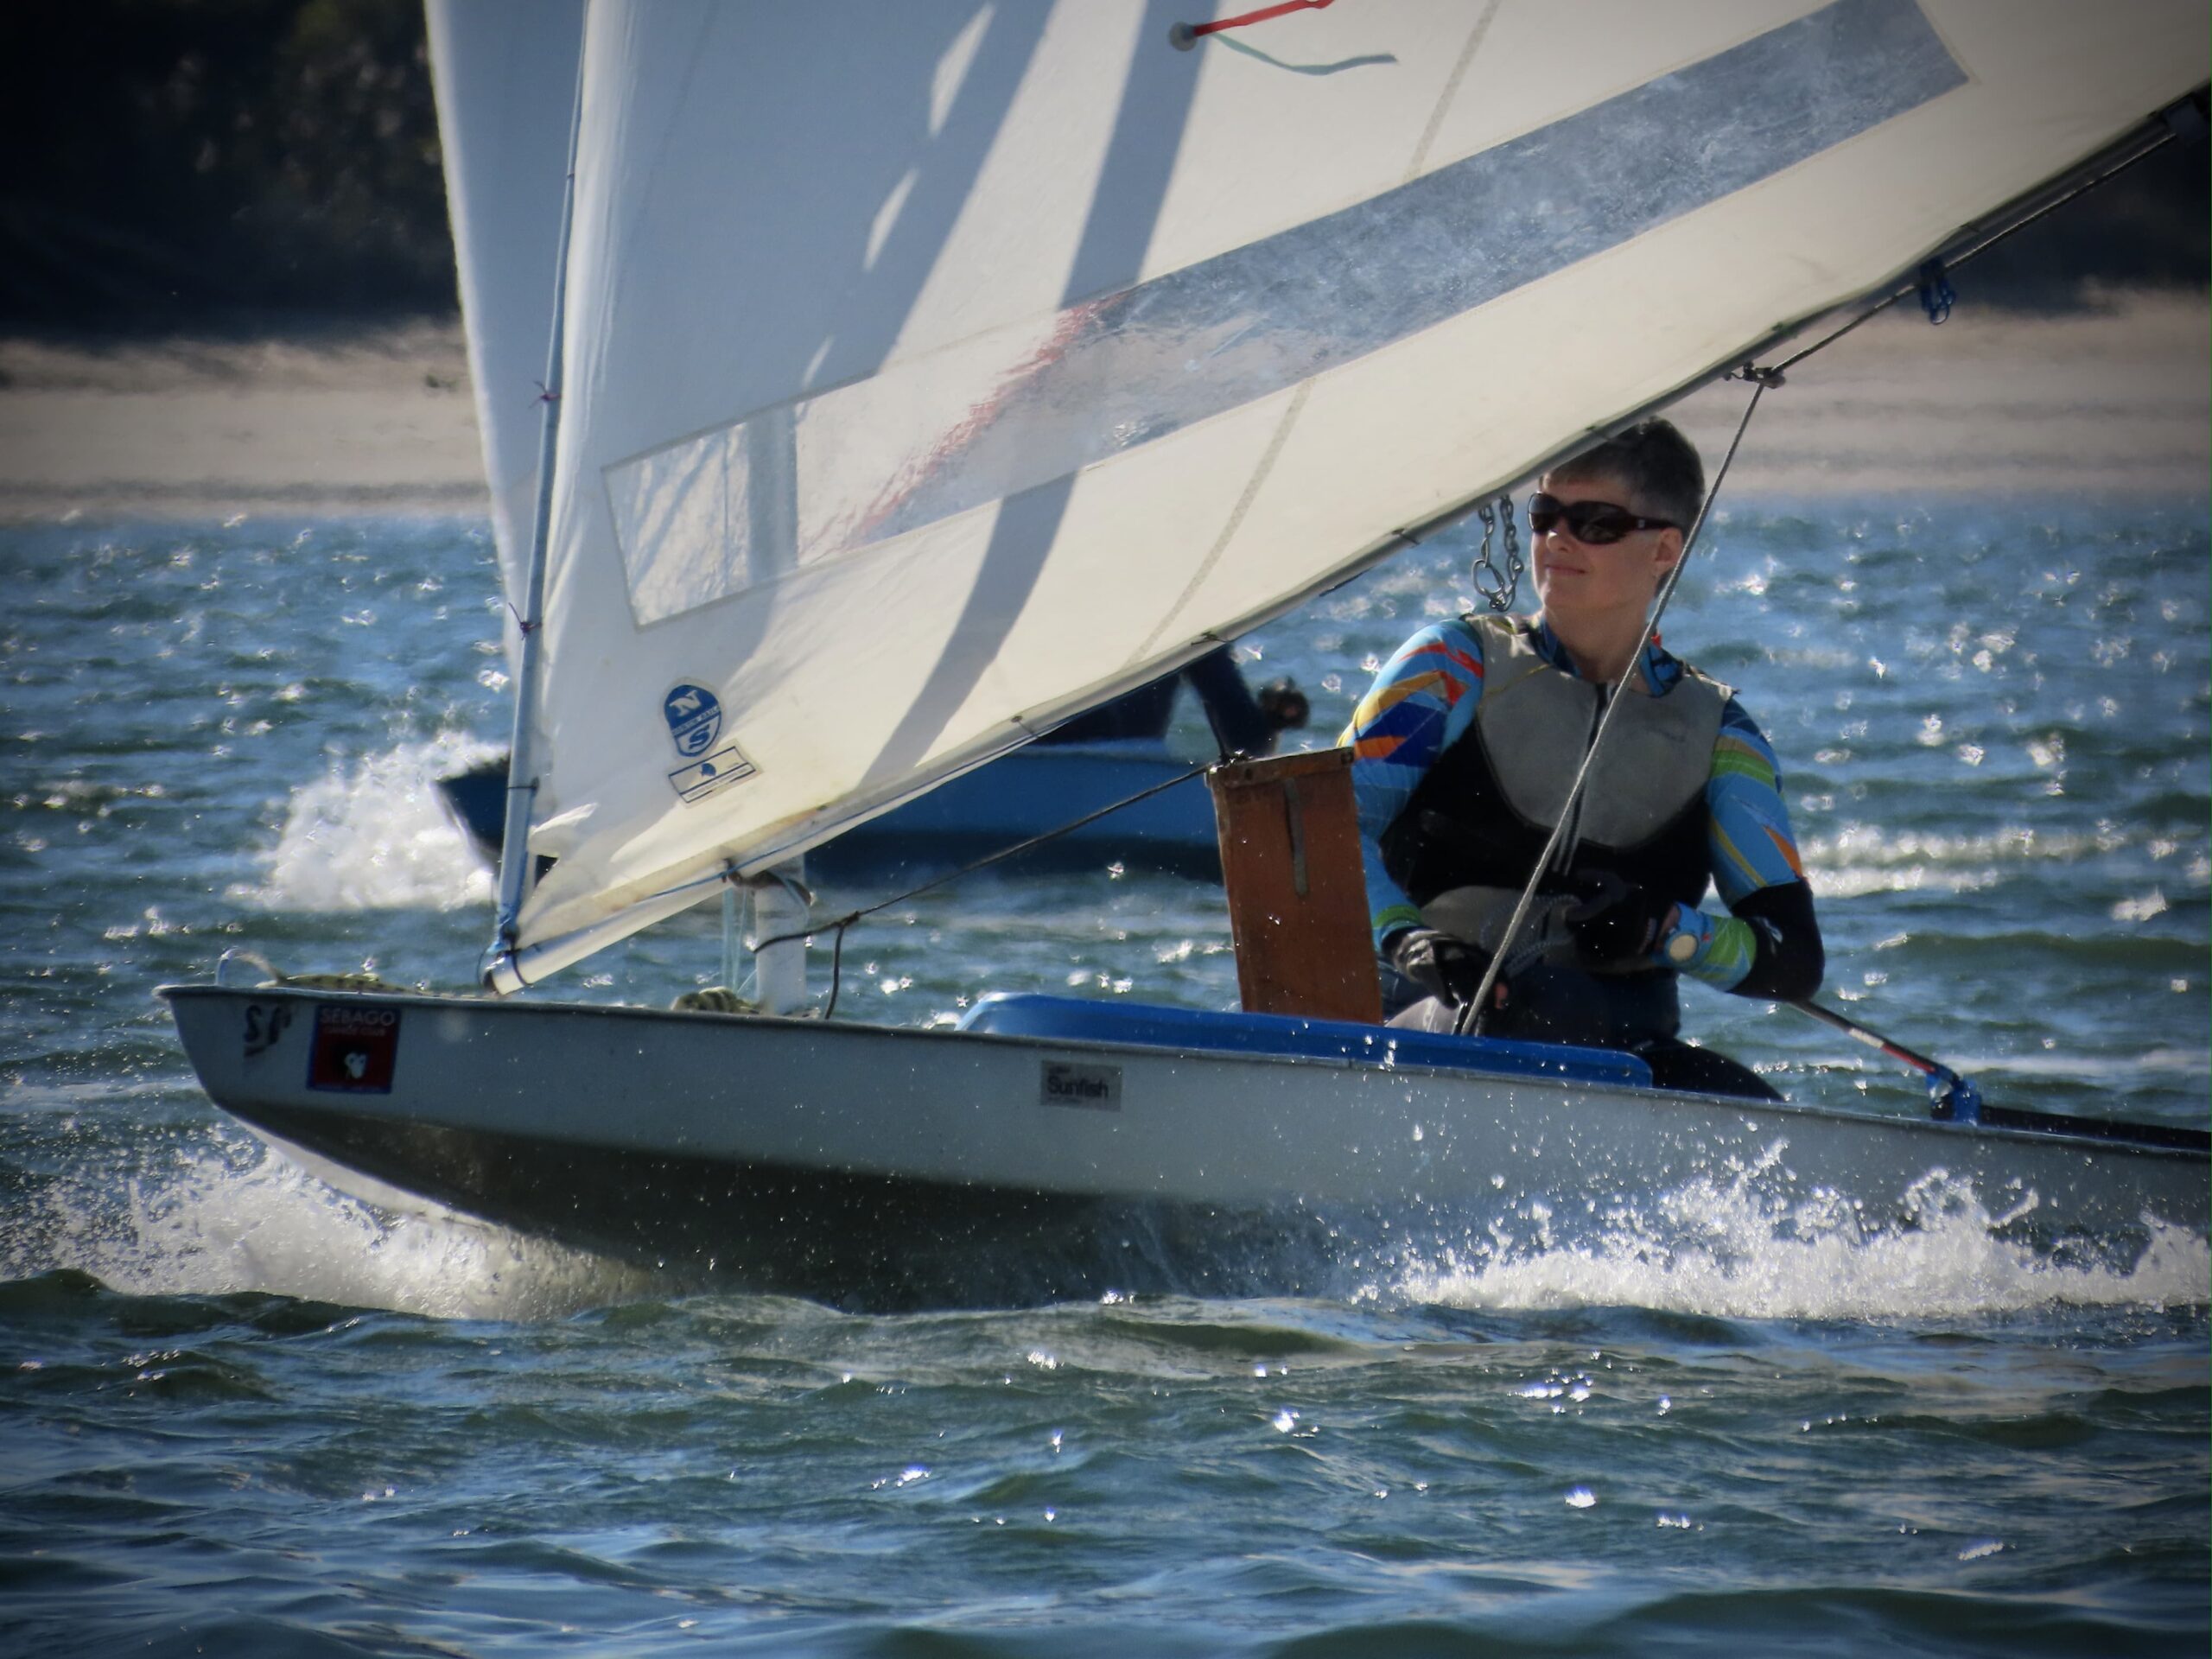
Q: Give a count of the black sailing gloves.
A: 2